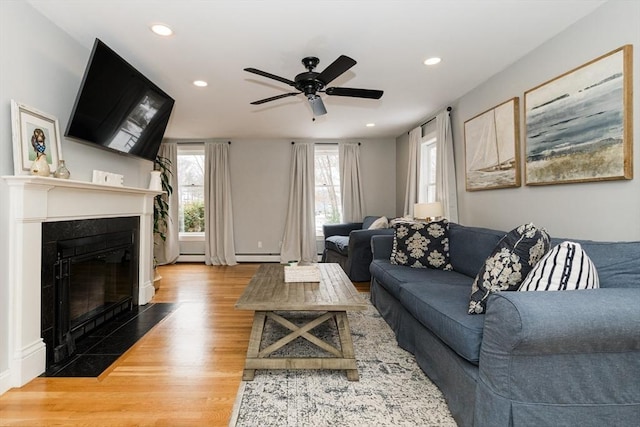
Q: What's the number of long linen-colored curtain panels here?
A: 6